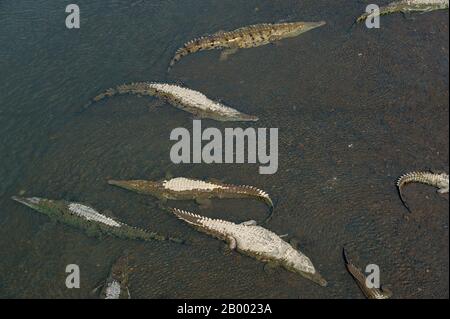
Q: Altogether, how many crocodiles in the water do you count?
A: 9